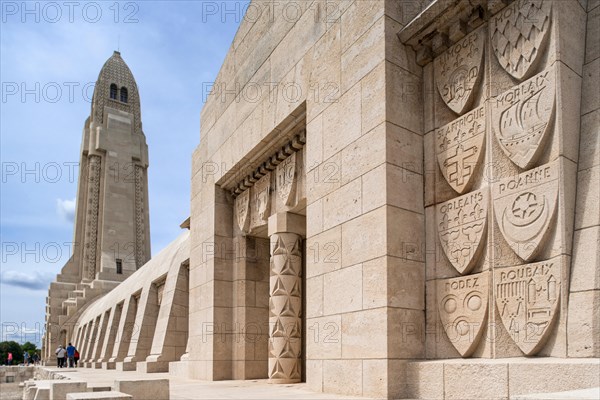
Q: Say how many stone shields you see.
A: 11